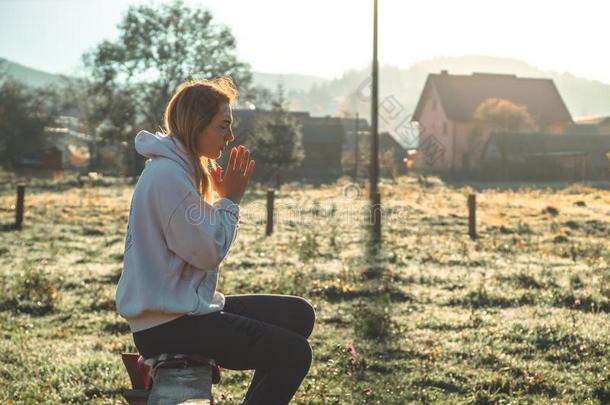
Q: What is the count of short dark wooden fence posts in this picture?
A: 3